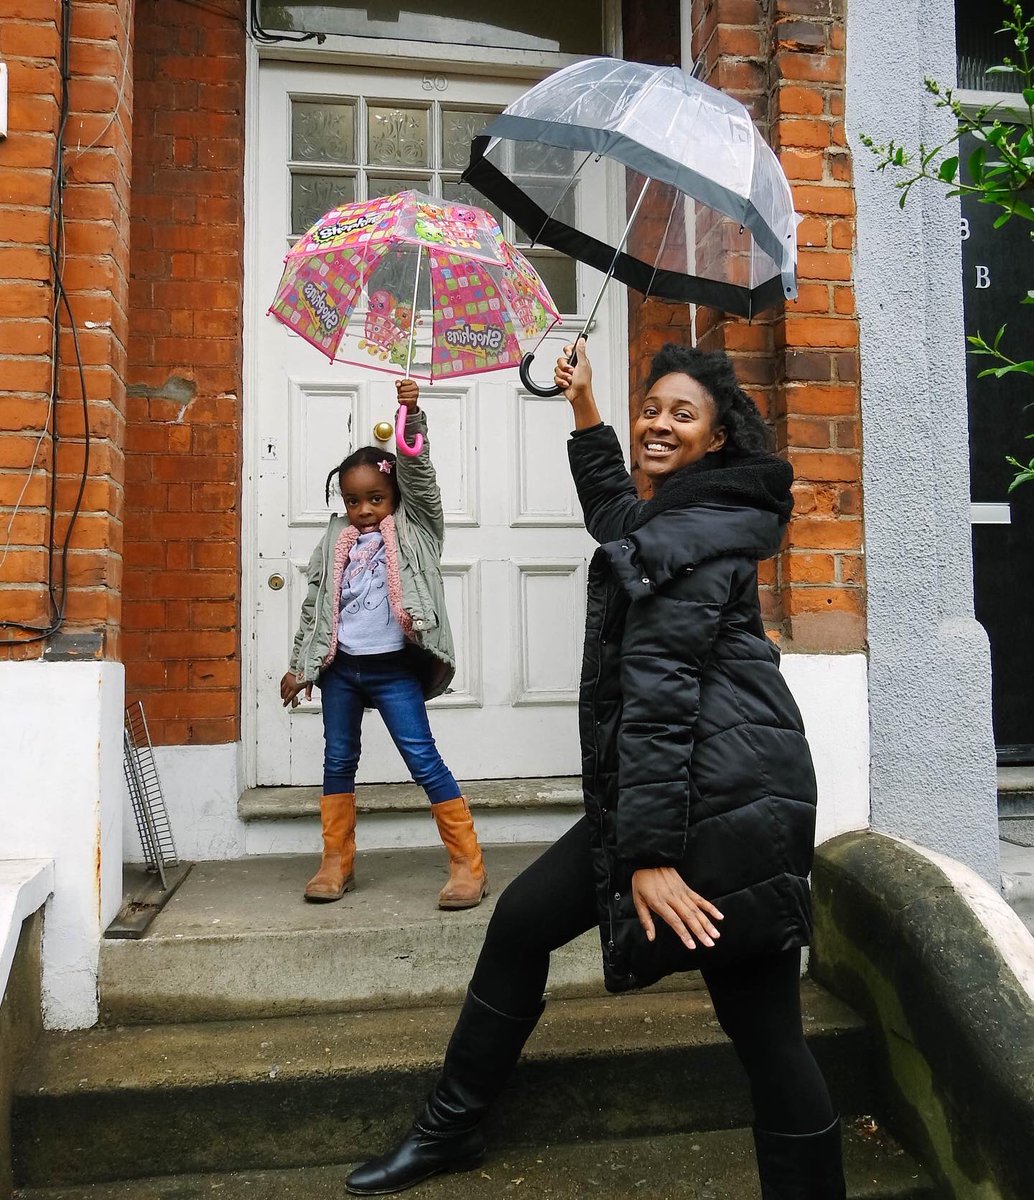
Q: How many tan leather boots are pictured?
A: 2